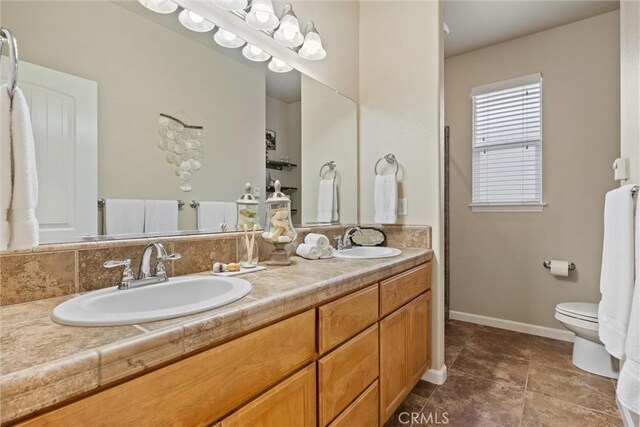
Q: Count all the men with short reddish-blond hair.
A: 0